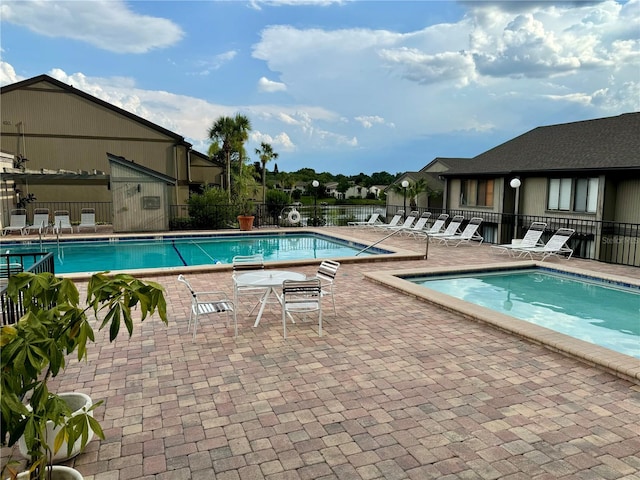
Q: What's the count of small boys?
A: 0